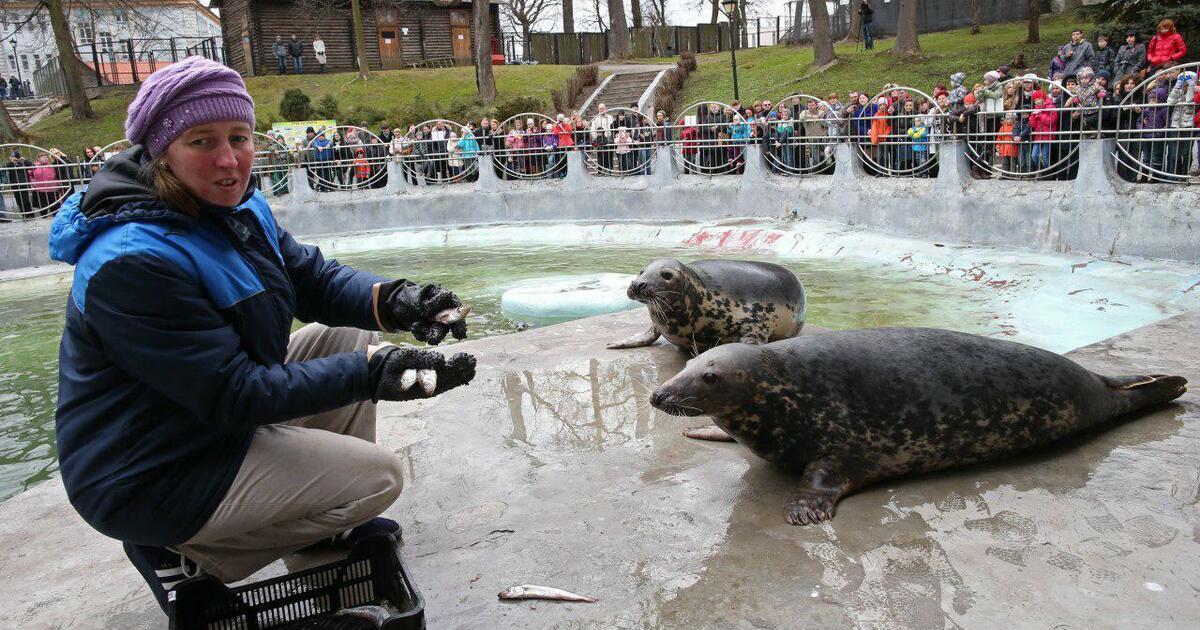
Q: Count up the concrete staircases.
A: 2